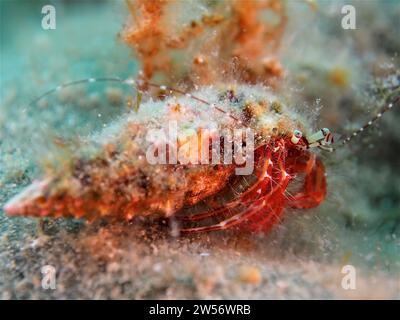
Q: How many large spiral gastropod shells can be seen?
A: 1